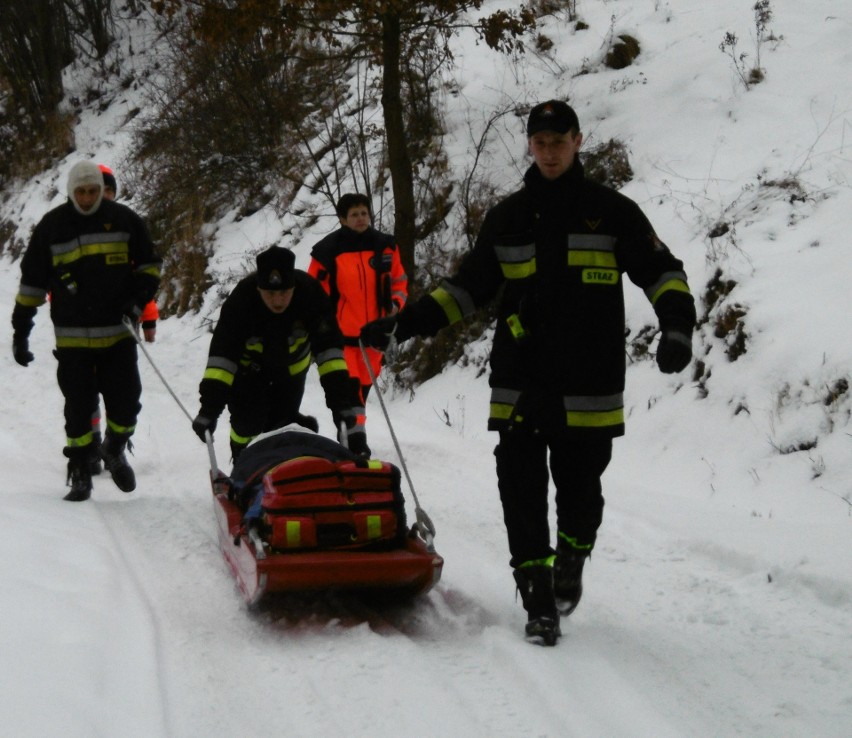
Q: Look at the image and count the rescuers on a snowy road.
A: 5